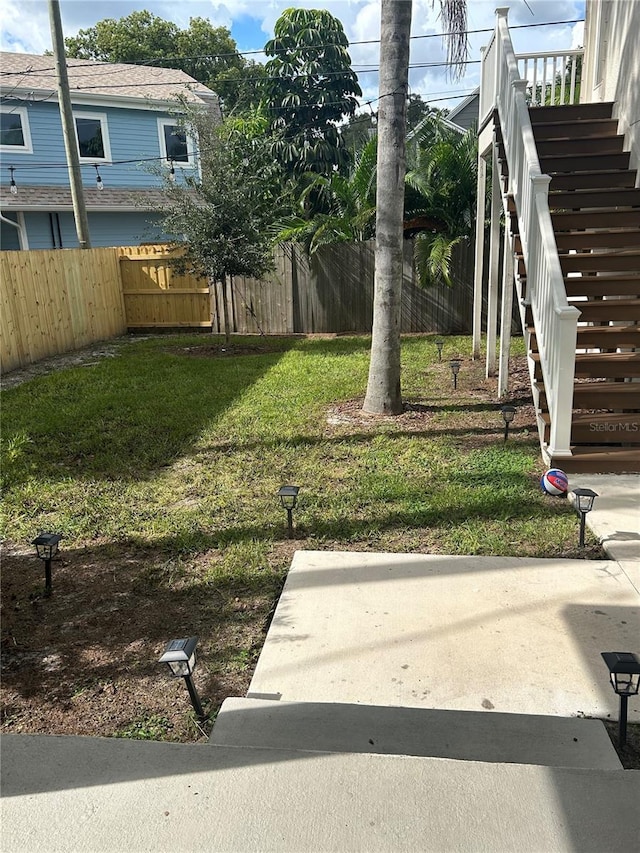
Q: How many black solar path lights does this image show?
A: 8